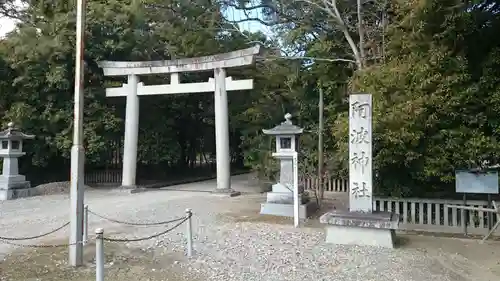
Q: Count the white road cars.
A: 0